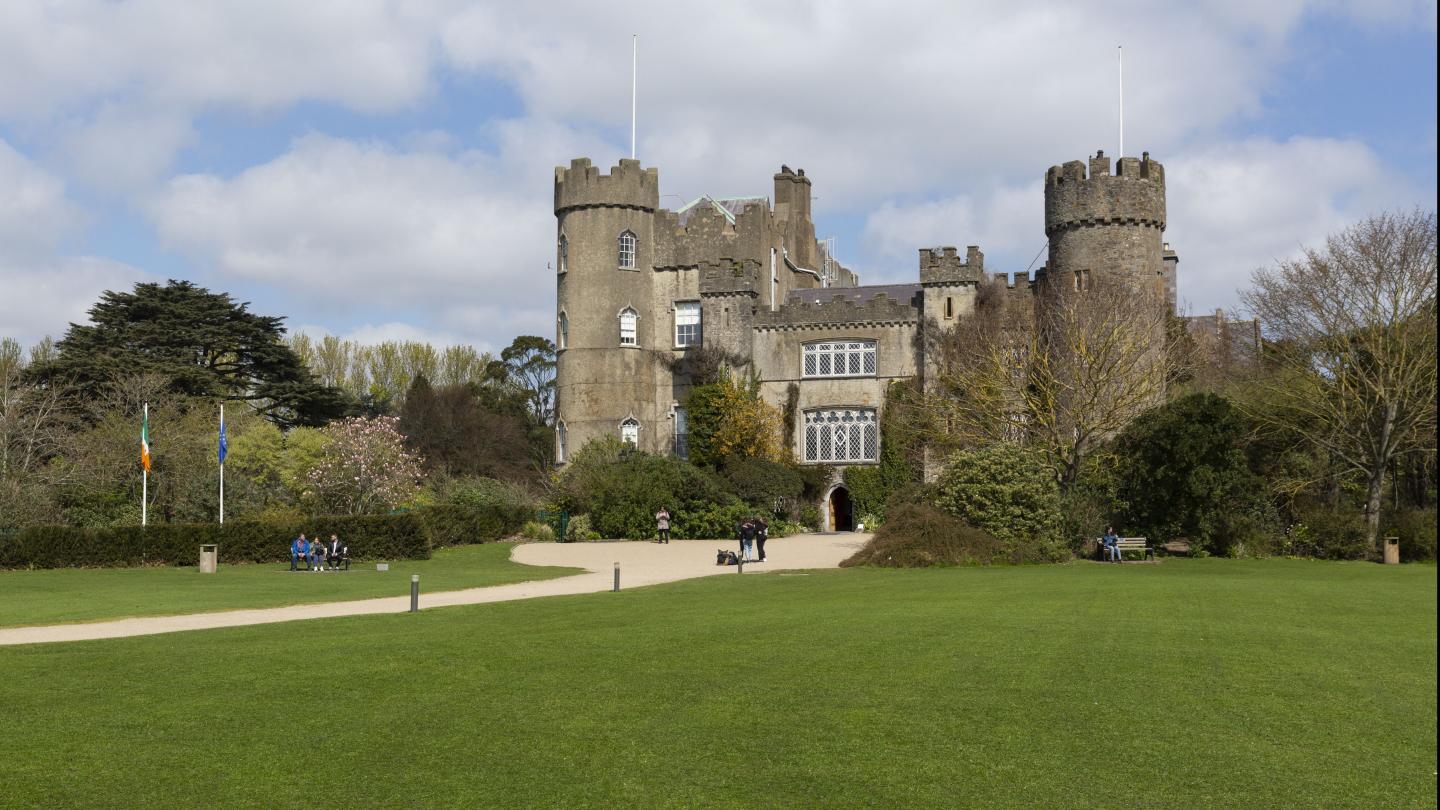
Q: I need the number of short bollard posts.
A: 3